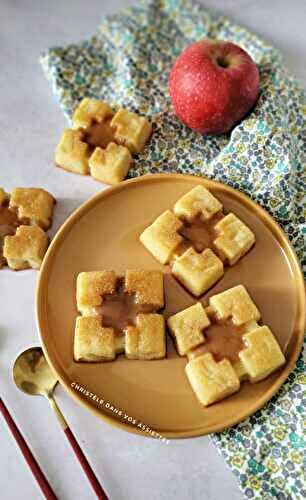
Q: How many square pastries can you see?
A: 5